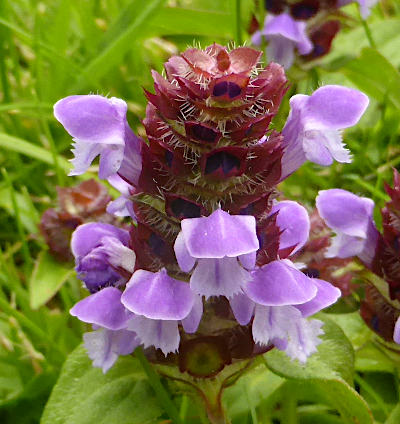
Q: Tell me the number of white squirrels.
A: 0